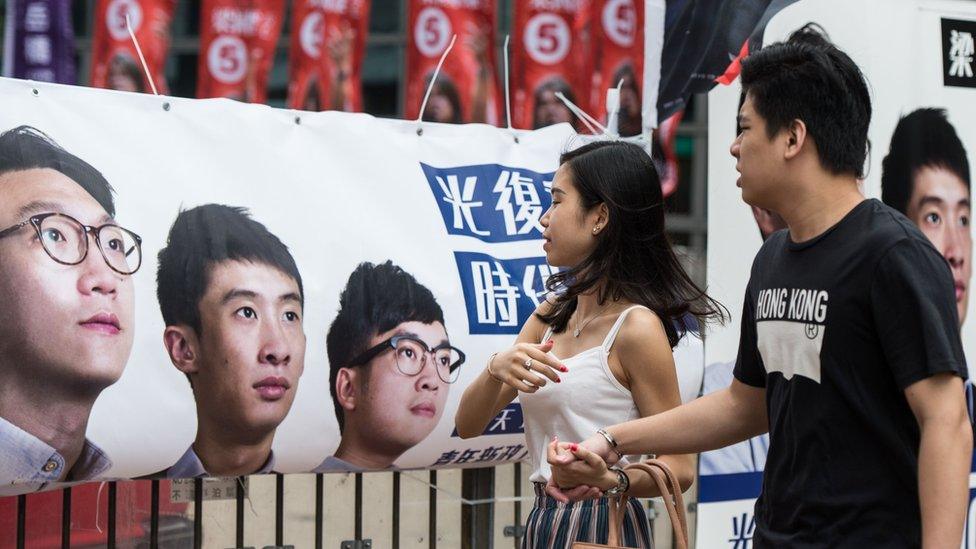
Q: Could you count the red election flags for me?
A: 6